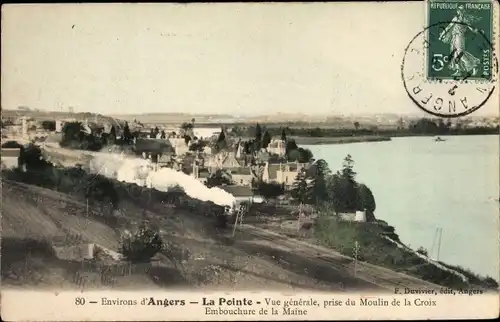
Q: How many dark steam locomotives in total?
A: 1